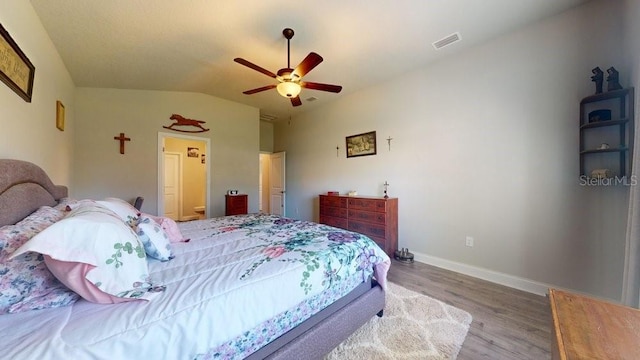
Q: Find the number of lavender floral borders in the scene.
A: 1